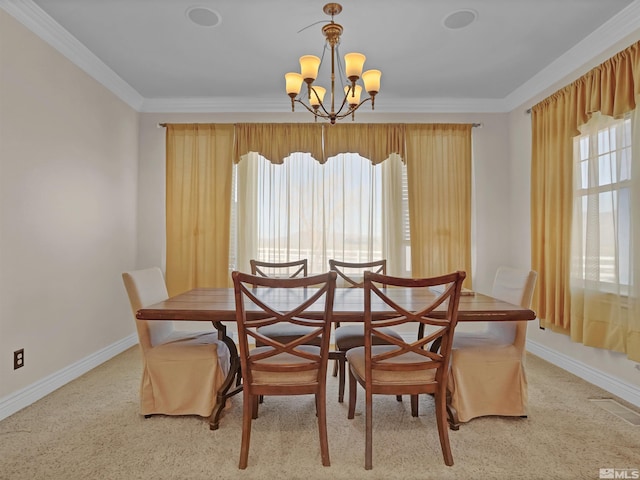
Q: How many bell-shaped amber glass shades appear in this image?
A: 6